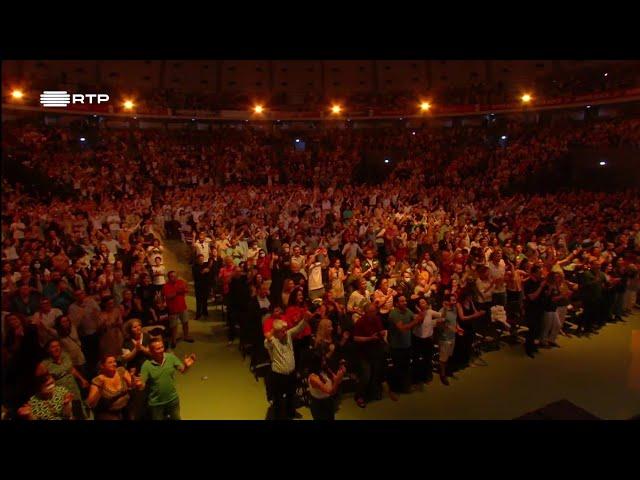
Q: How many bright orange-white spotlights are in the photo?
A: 6